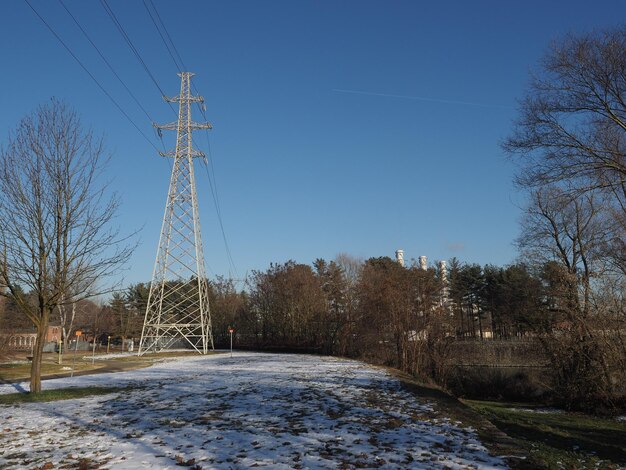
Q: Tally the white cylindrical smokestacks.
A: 3